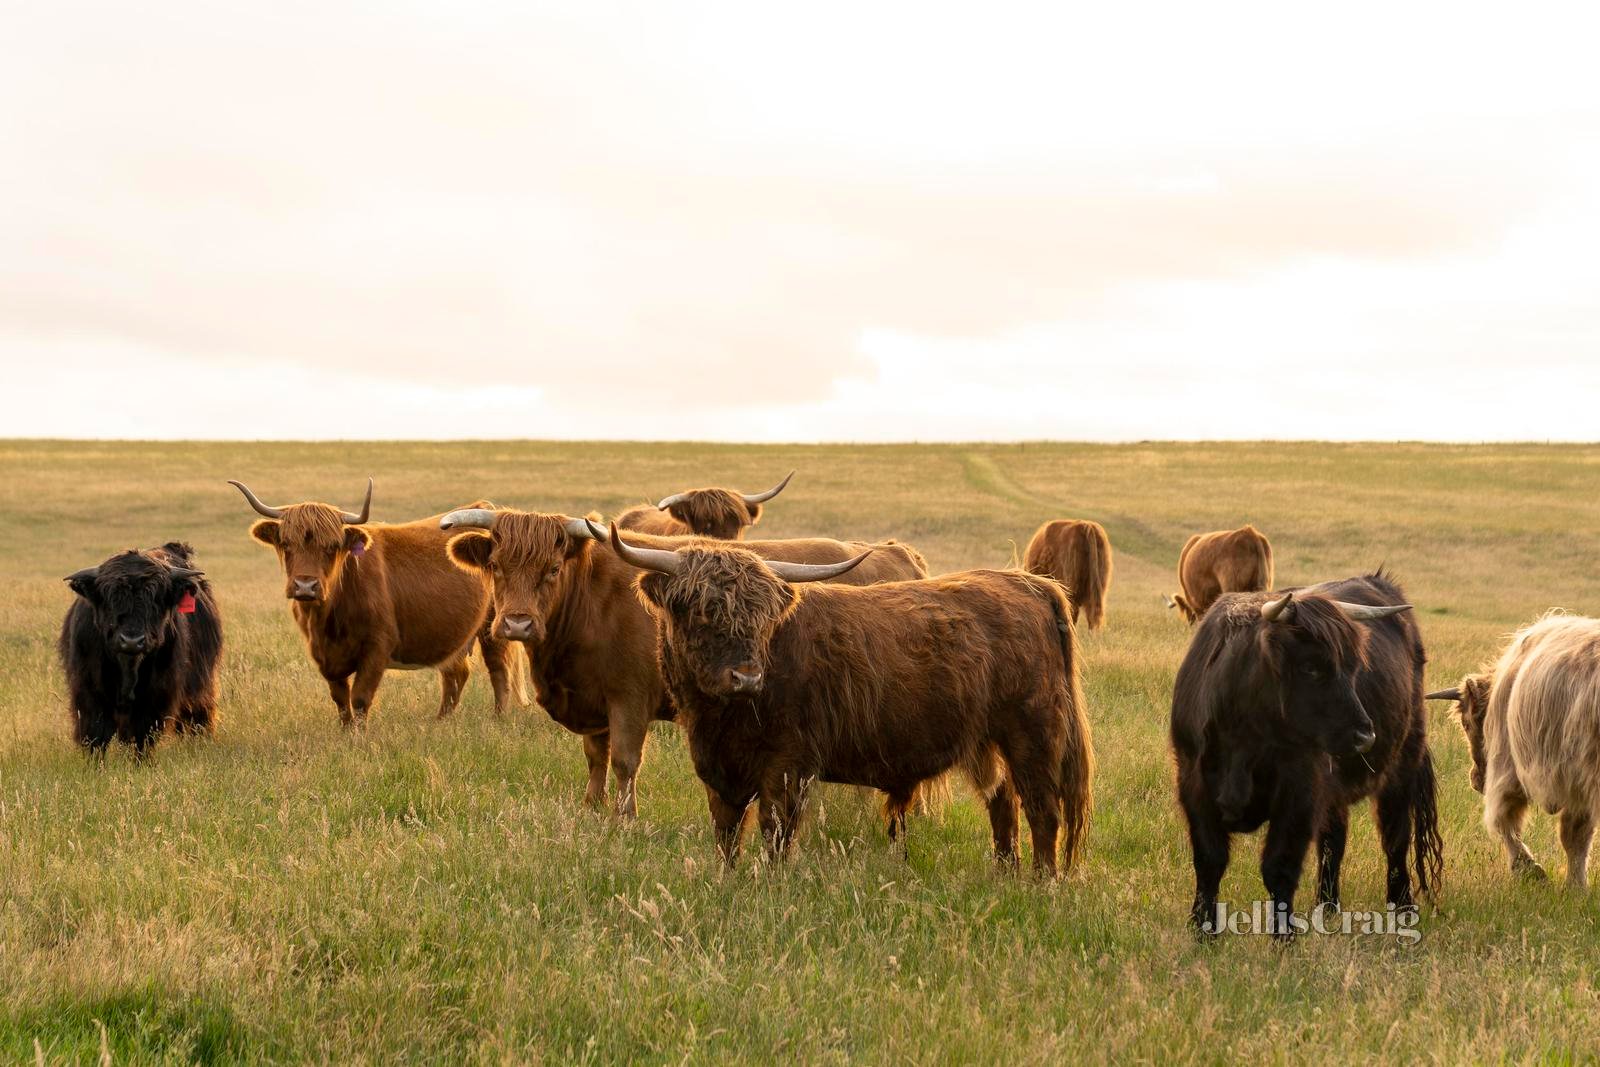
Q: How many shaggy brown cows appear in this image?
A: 6